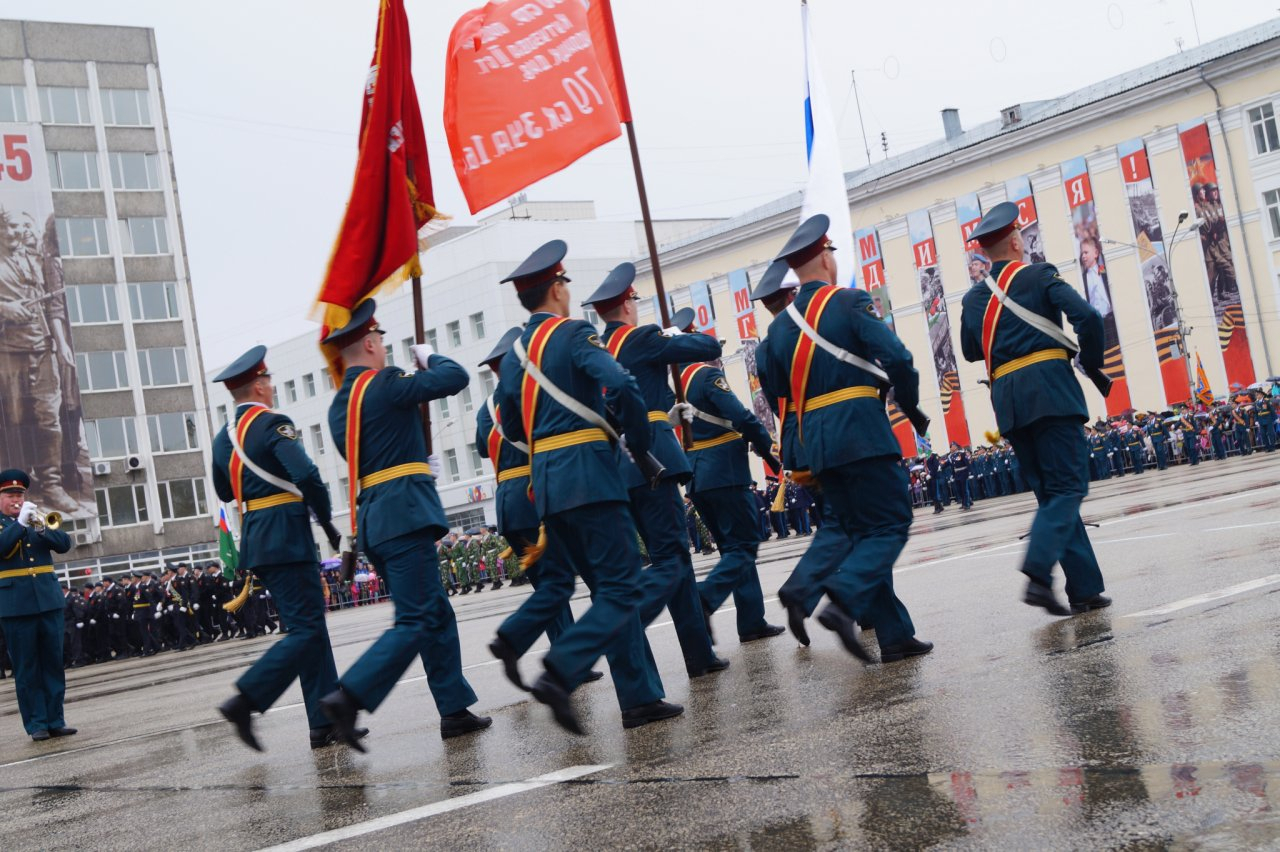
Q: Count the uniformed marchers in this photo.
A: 9